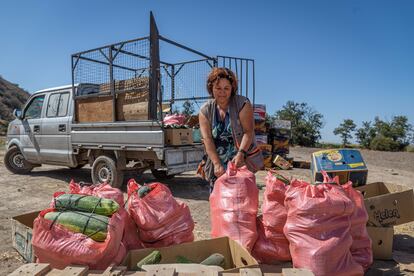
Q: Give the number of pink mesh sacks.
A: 7